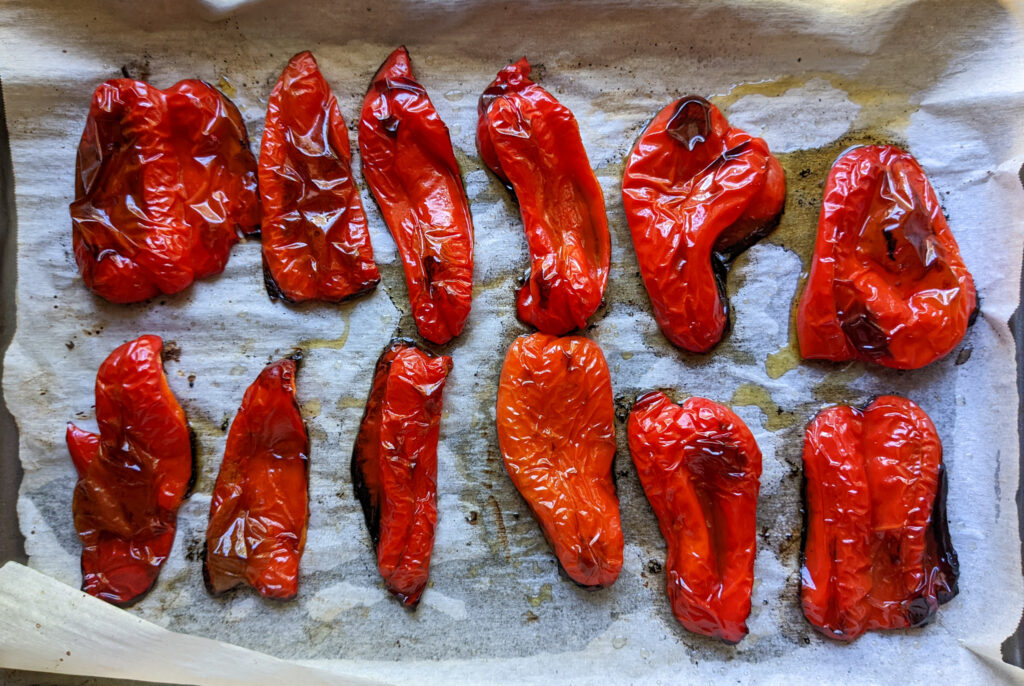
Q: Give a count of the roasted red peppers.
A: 12